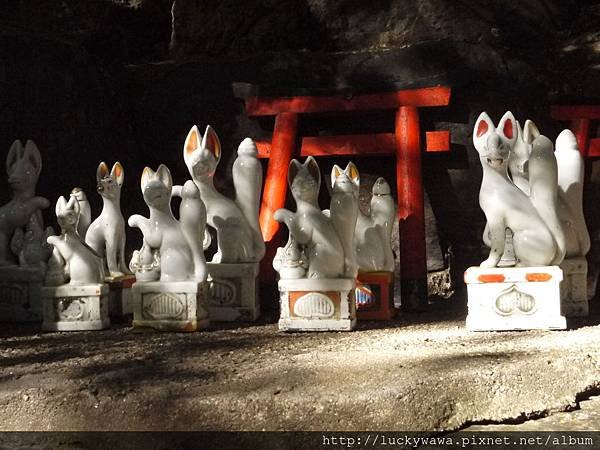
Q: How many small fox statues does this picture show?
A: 9